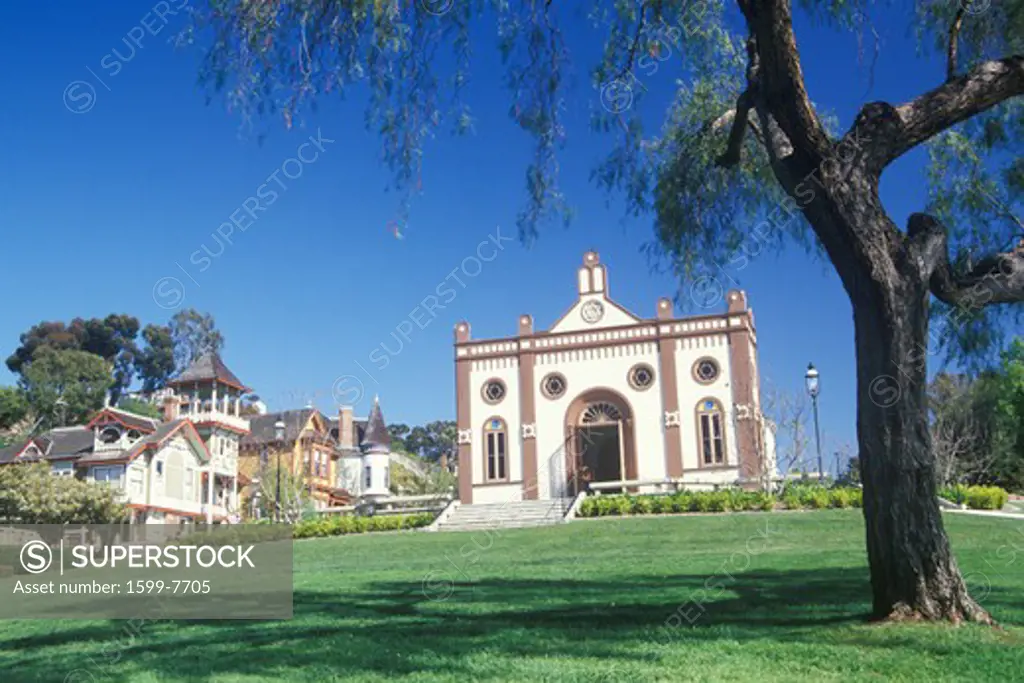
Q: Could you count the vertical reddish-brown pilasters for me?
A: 4